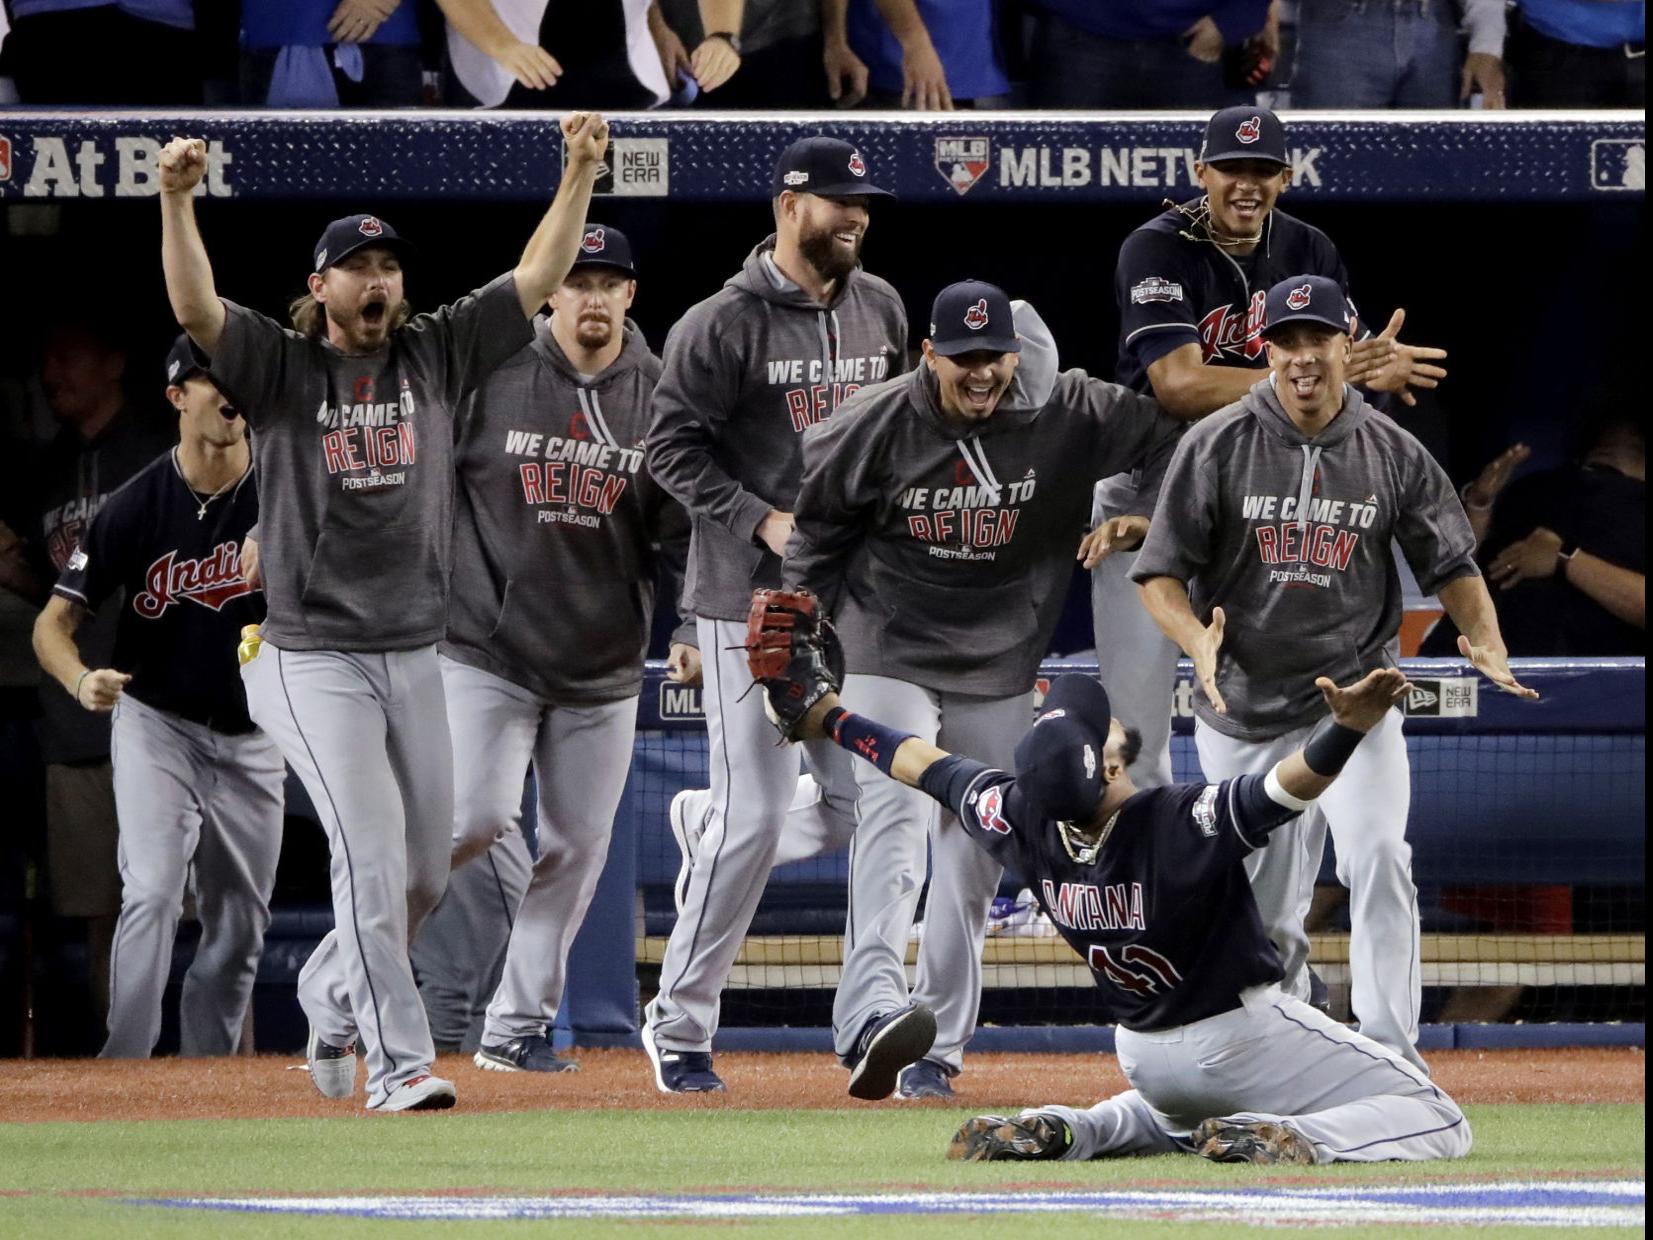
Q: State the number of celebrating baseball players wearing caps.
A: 8